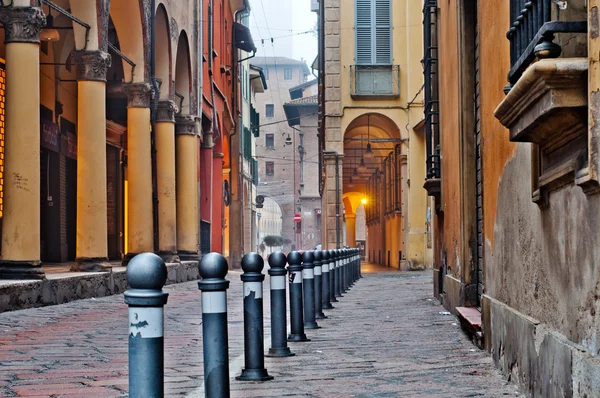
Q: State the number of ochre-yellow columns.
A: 5